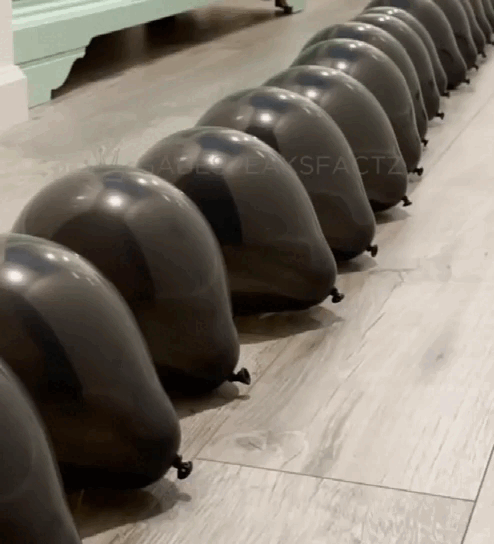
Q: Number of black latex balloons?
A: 15